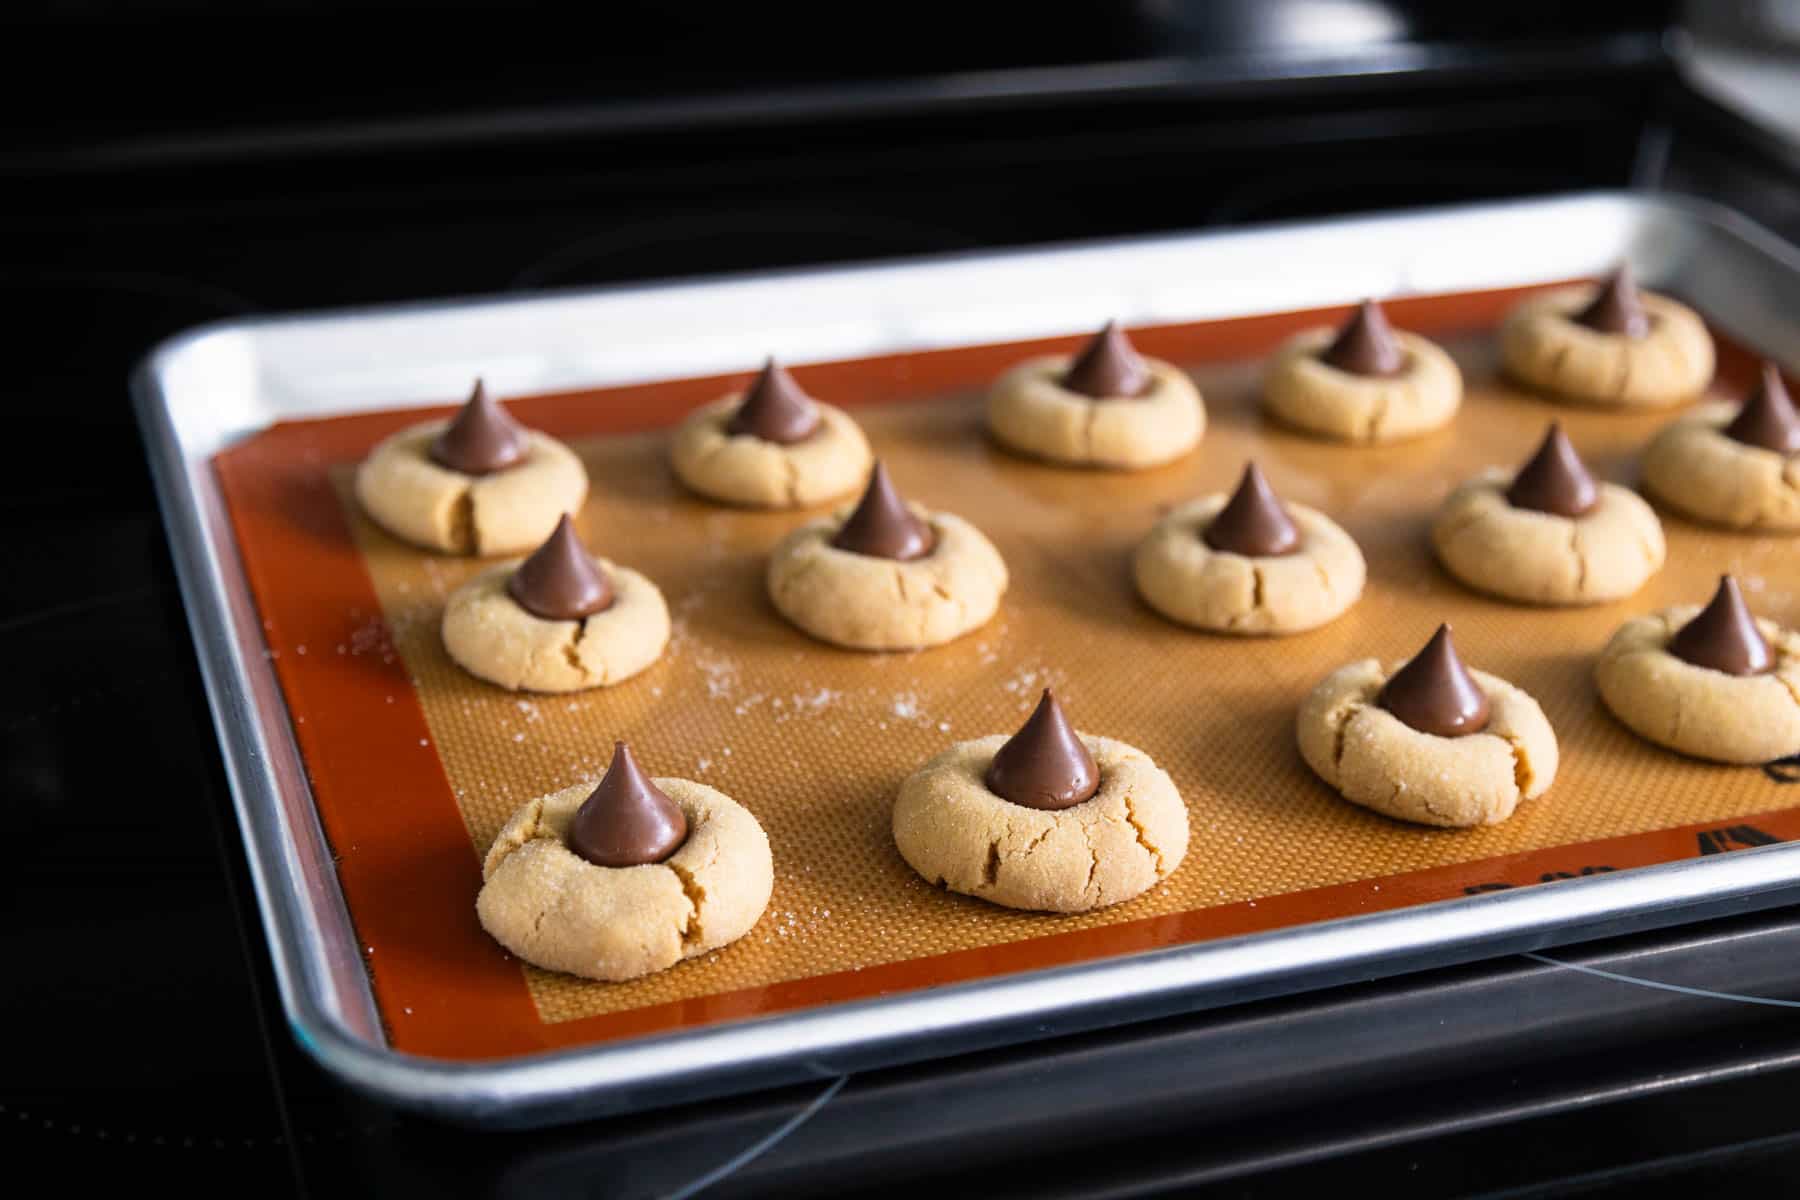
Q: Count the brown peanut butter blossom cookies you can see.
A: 14